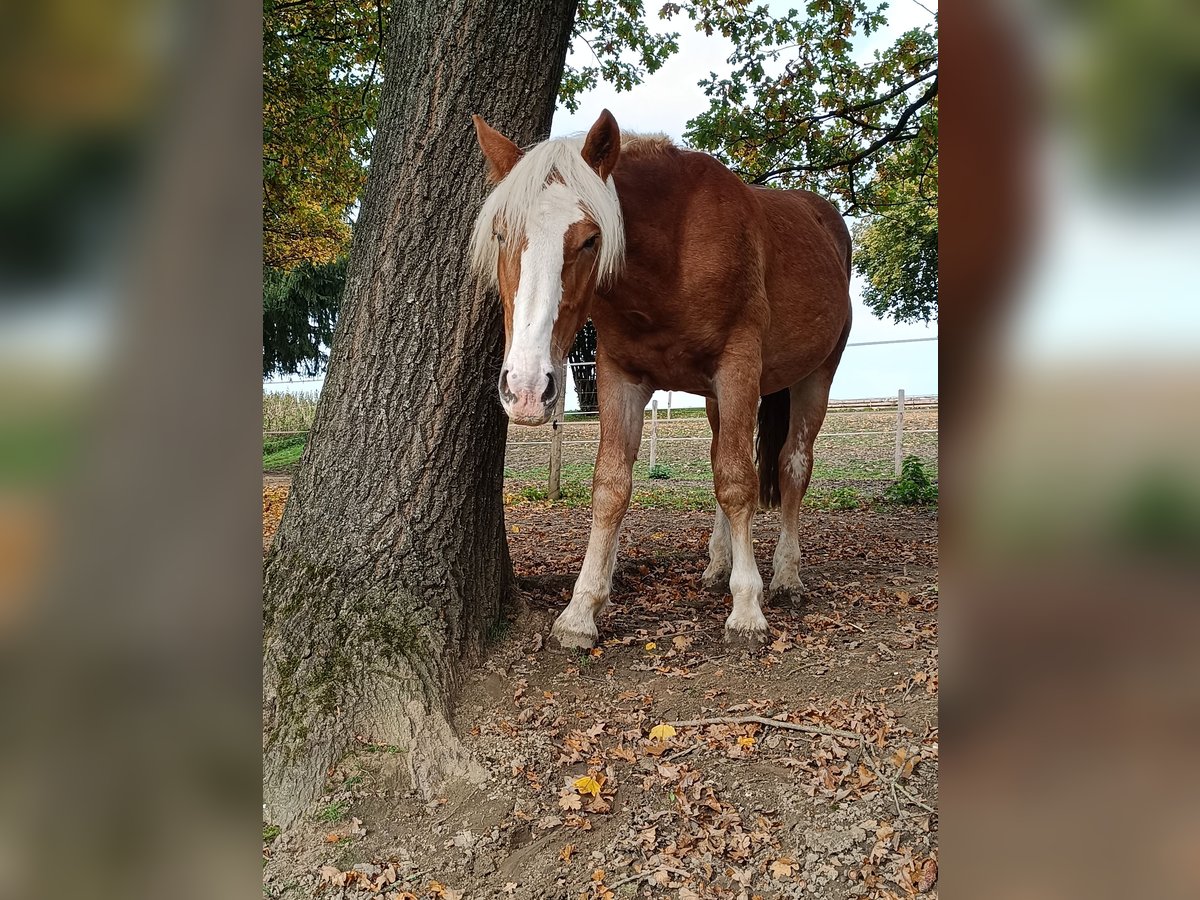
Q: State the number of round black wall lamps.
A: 0